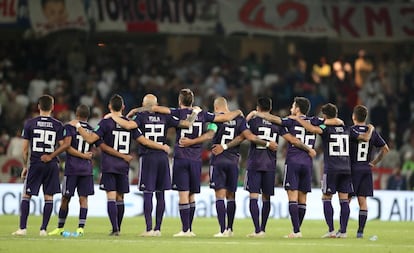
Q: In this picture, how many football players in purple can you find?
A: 10